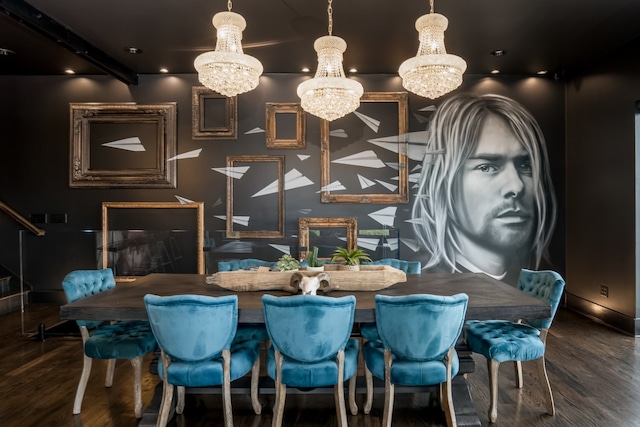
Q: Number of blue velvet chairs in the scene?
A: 8